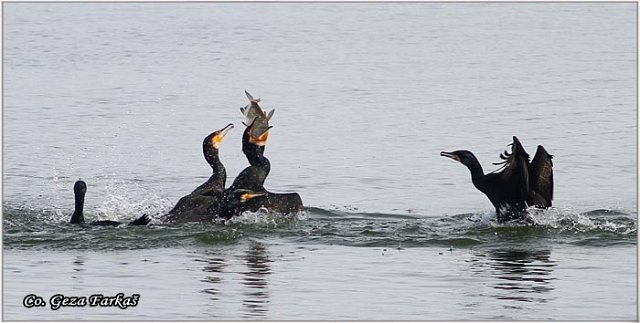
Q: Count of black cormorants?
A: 5